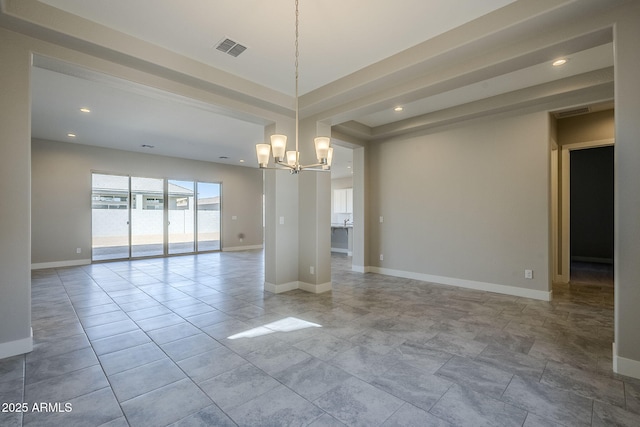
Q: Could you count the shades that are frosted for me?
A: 5